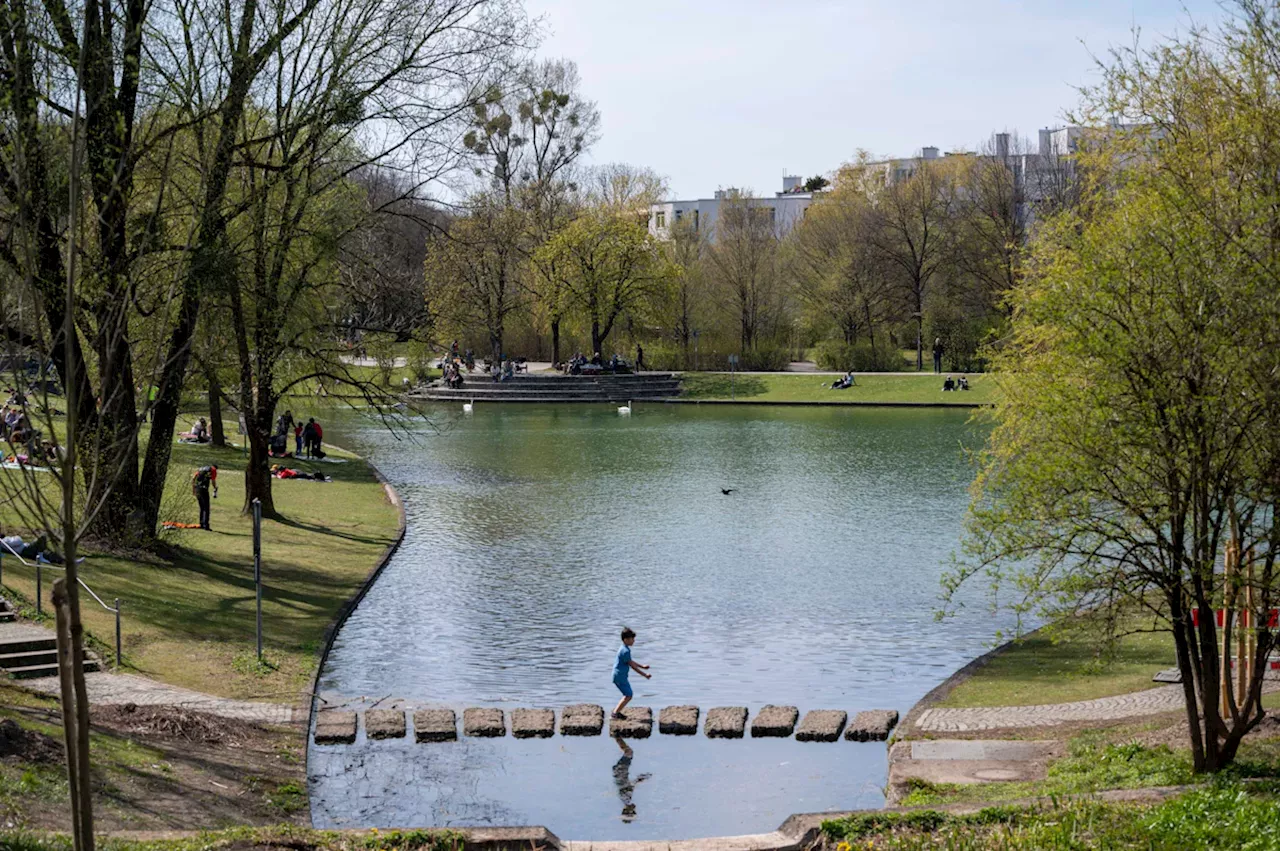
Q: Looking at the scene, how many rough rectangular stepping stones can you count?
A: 12